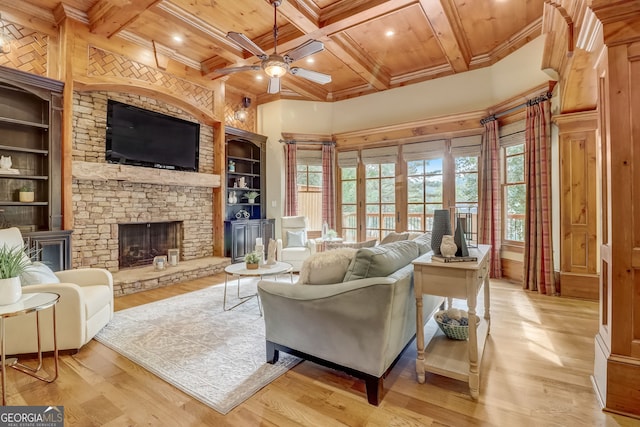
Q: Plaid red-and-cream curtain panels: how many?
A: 4